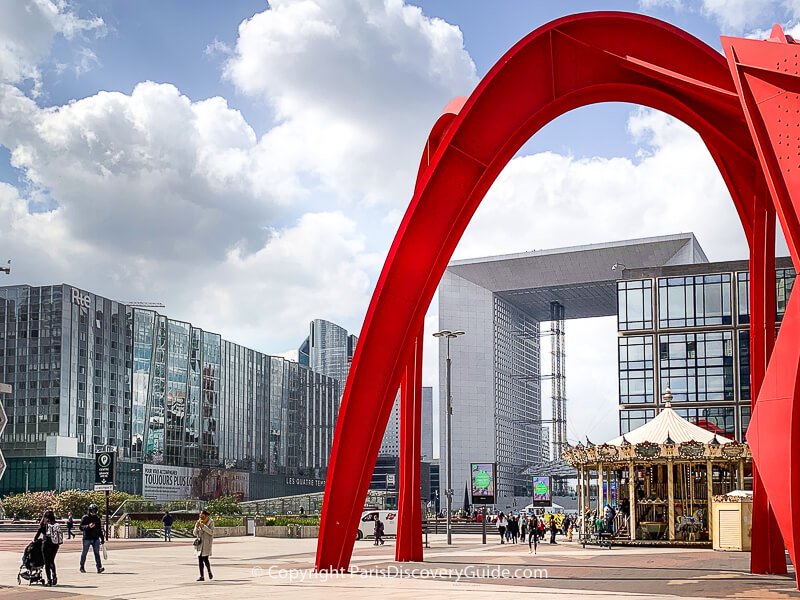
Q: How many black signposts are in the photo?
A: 1